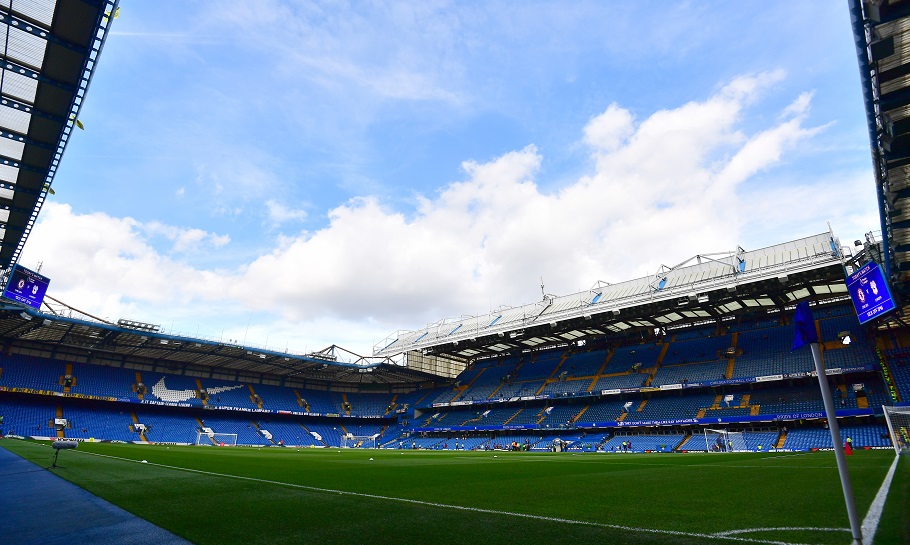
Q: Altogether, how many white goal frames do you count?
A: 4